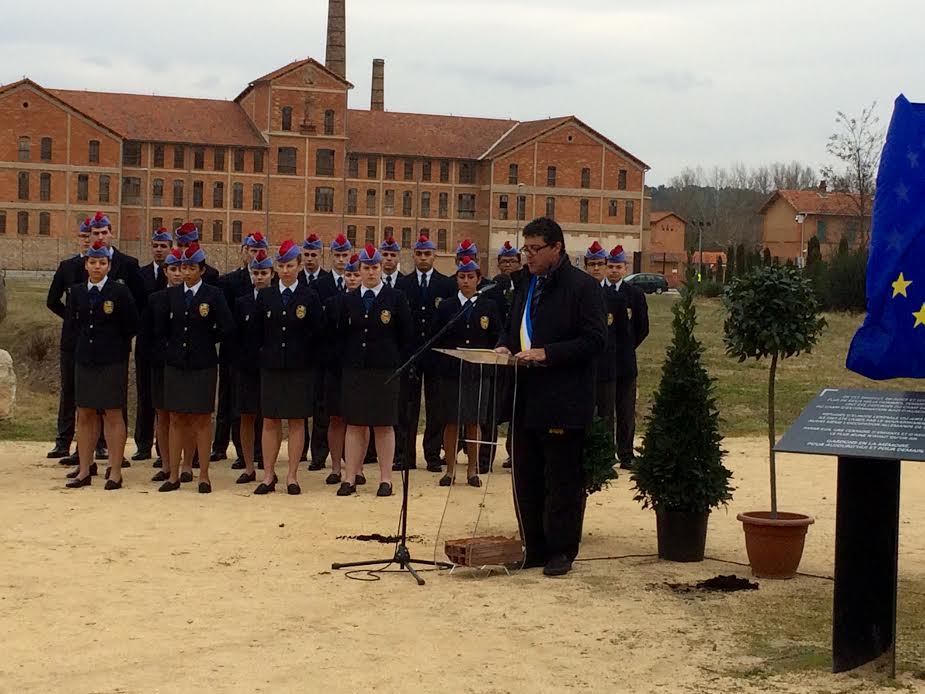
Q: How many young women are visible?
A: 8